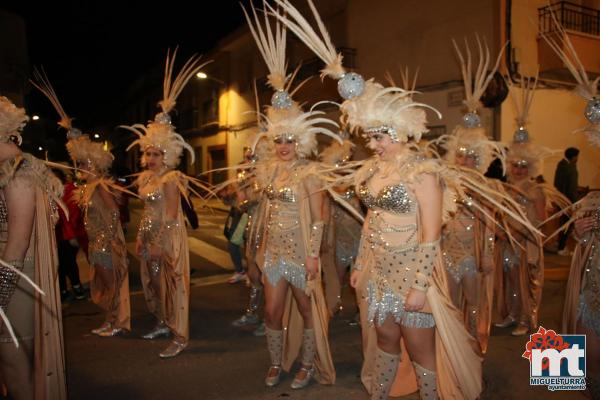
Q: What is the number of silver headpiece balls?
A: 7